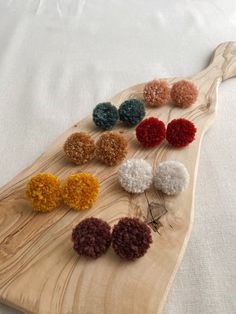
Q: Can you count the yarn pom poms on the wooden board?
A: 14